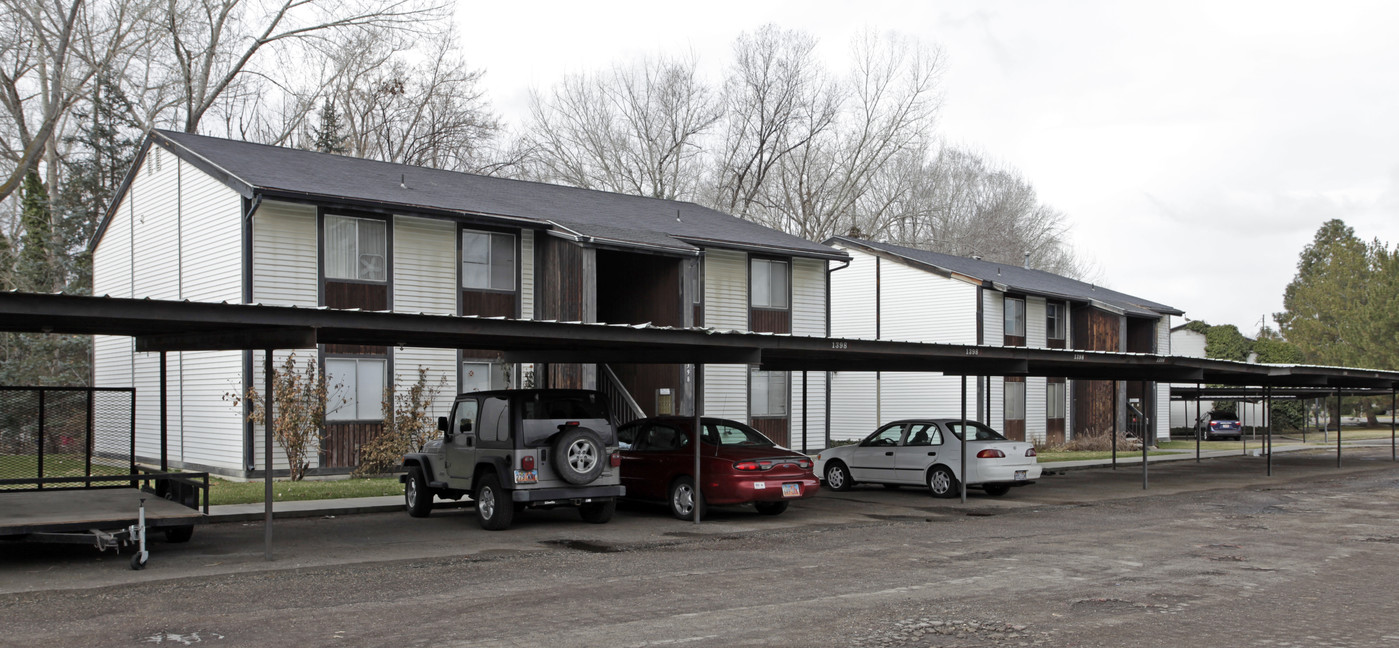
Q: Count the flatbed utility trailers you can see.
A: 1